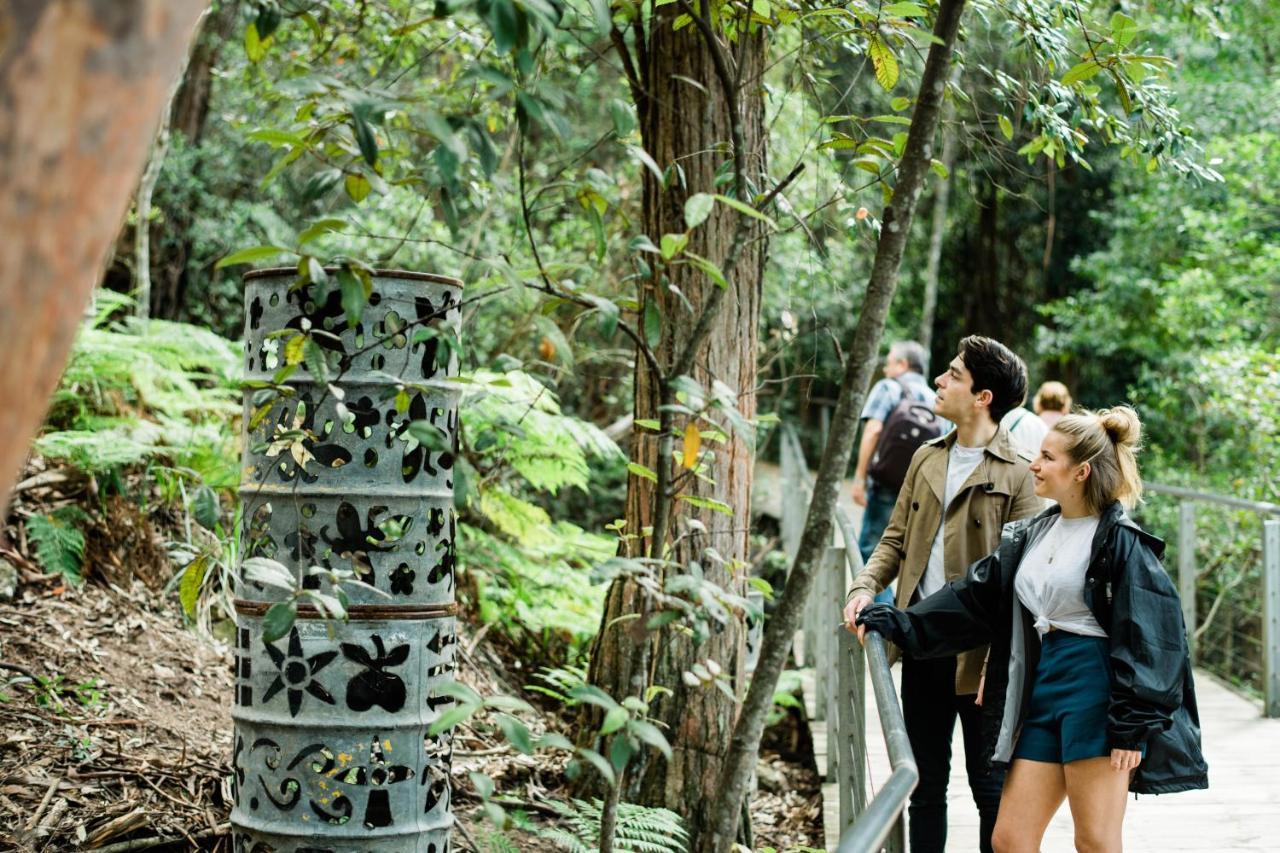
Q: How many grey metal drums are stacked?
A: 2